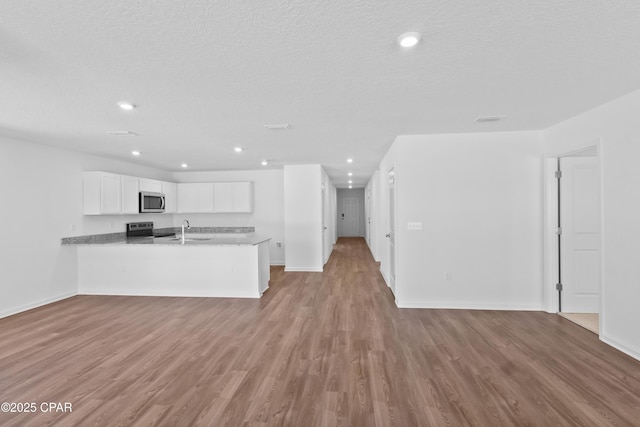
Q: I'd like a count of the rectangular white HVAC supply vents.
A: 3